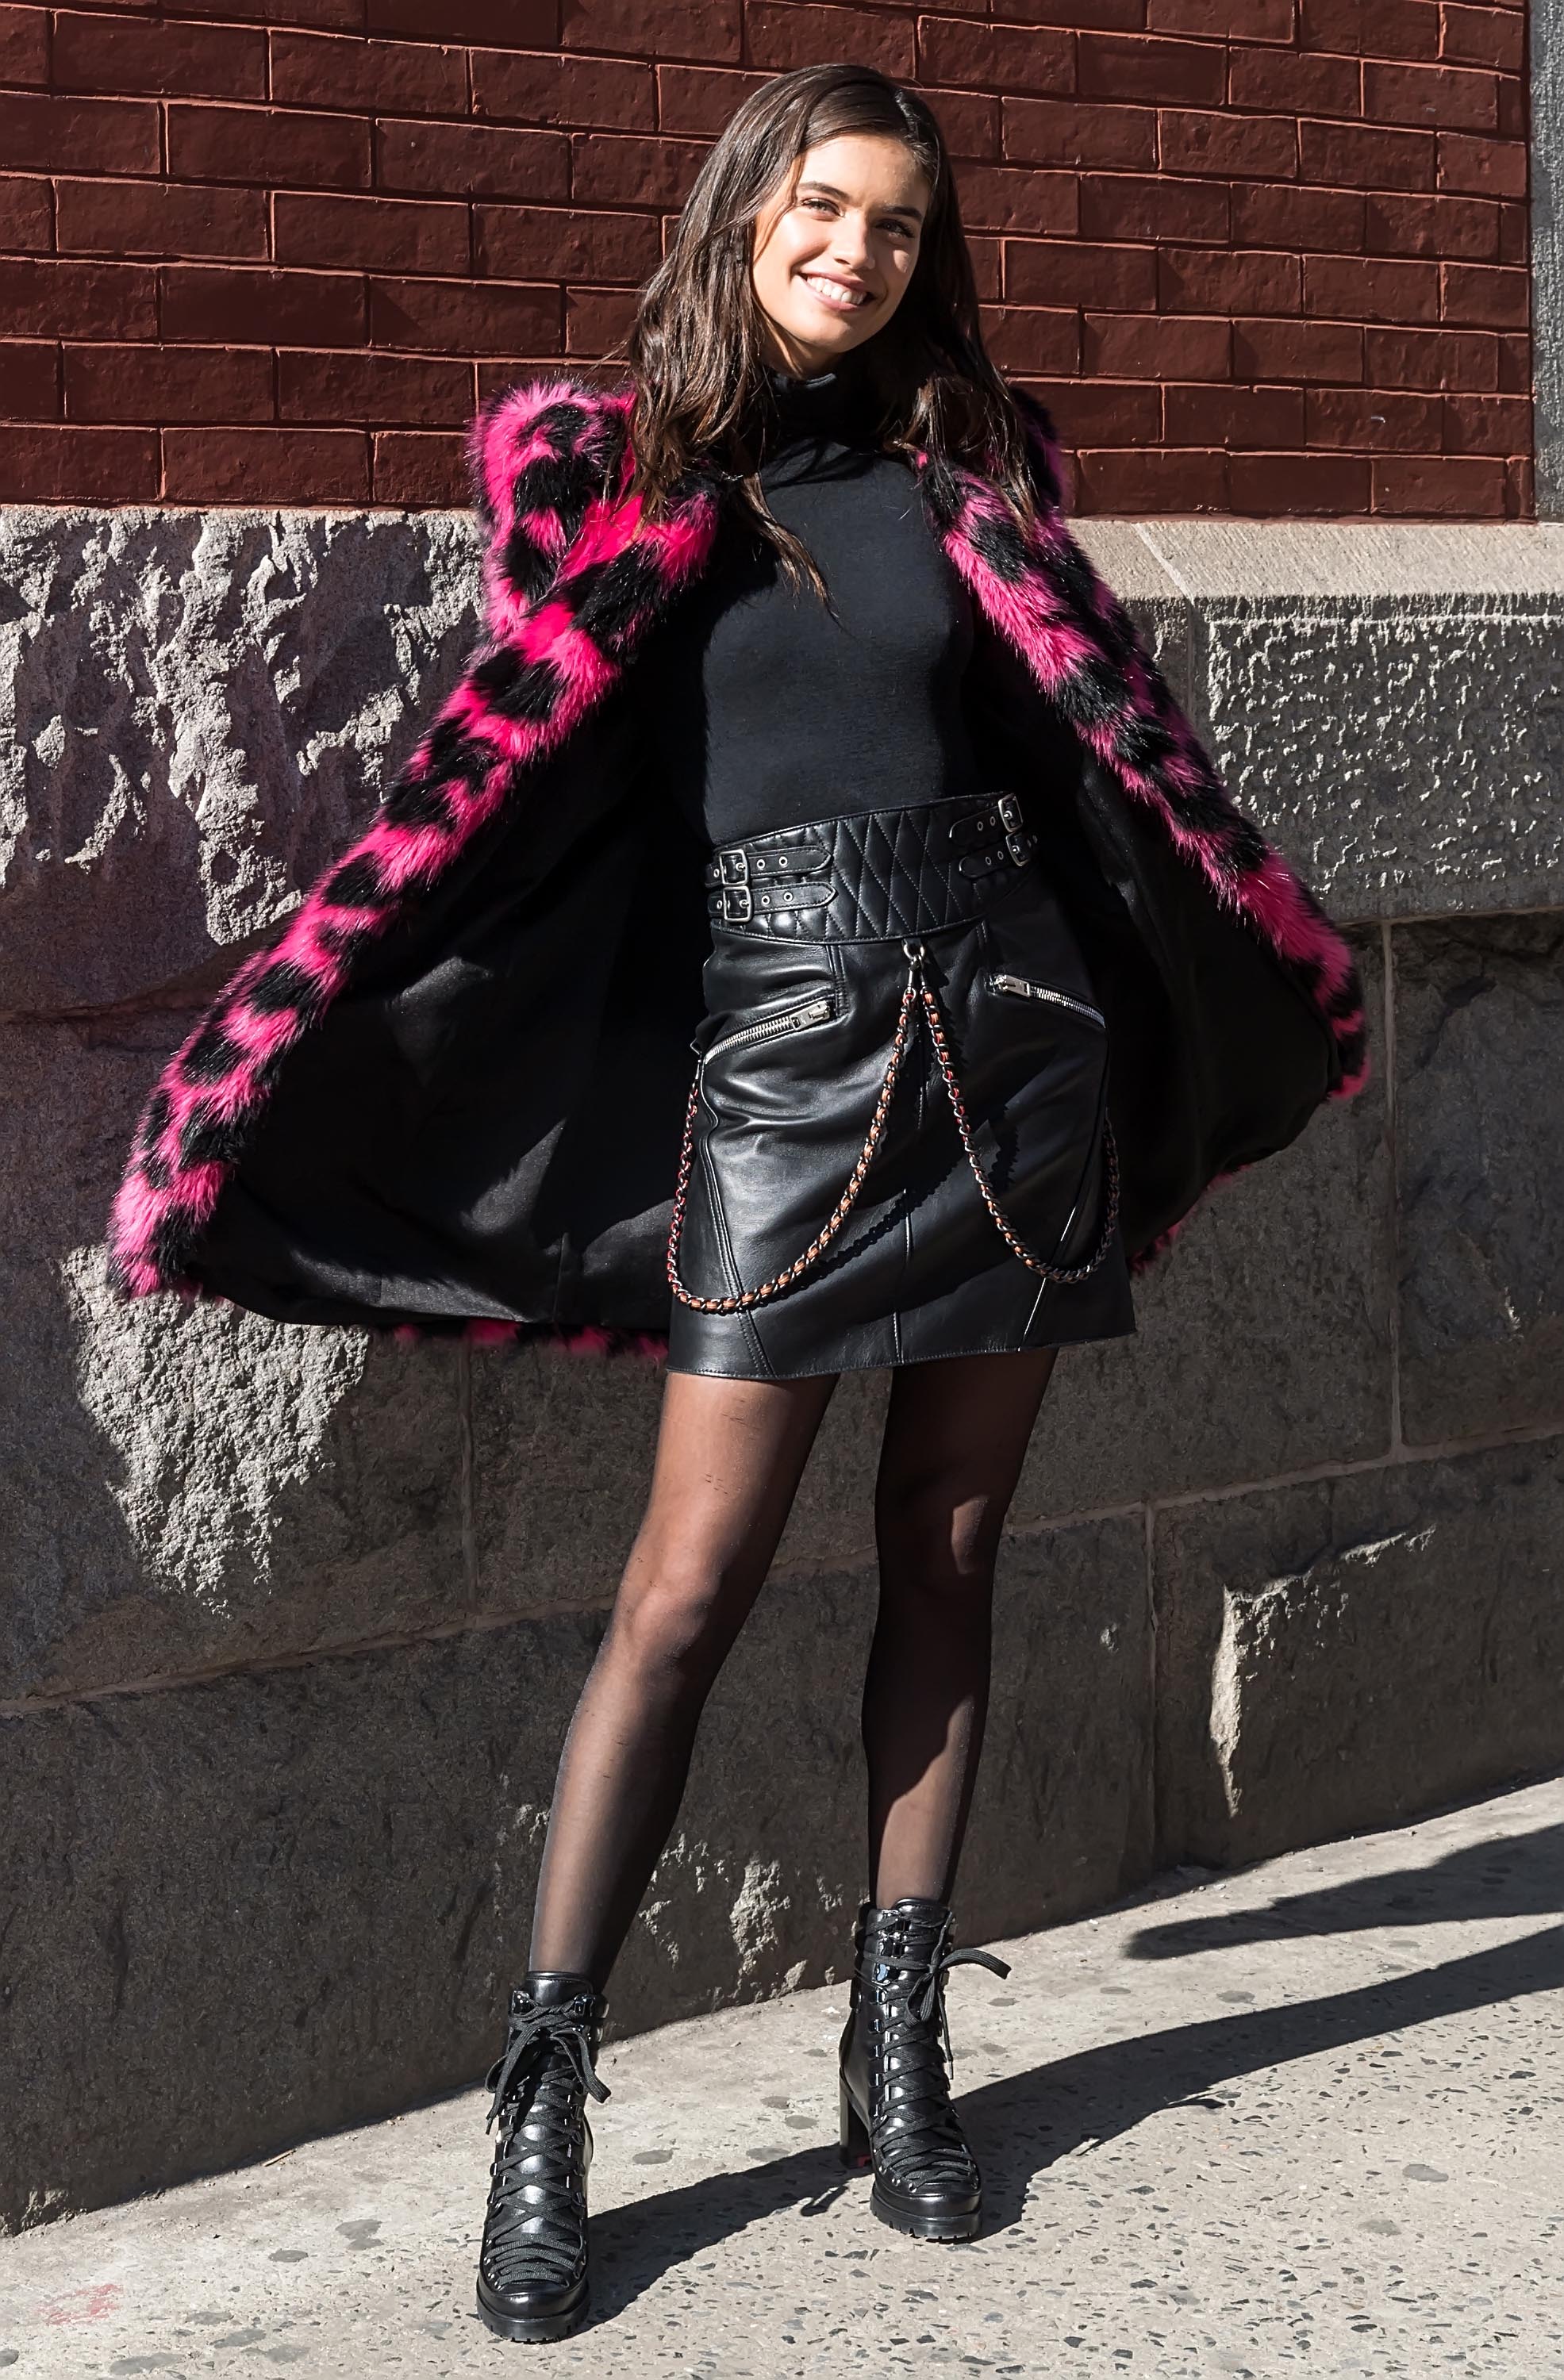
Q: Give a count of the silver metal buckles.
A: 4